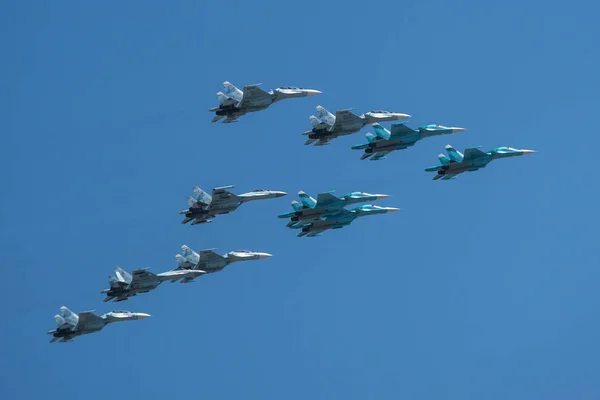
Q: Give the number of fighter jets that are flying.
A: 10